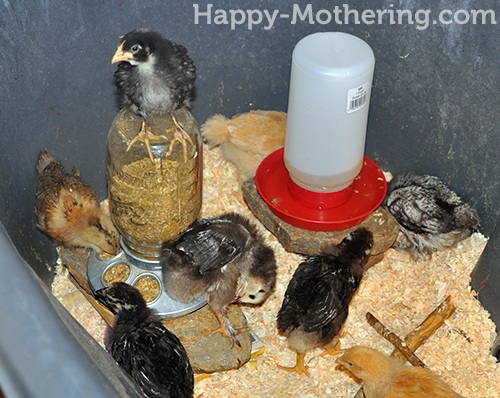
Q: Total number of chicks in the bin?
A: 8